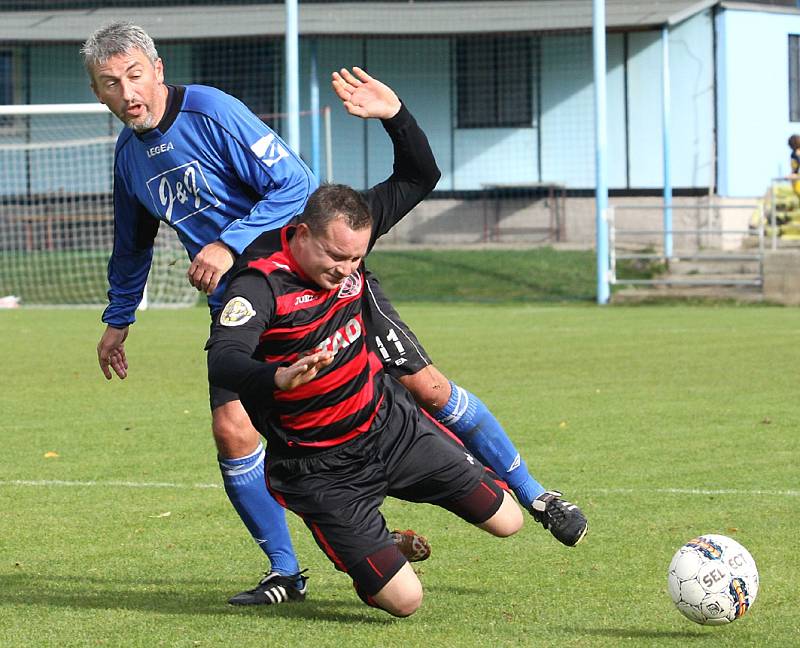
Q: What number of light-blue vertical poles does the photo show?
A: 4